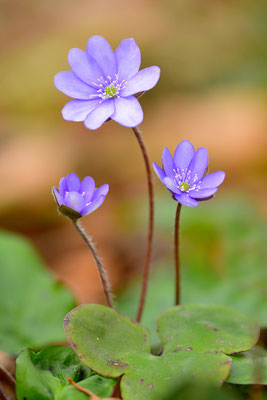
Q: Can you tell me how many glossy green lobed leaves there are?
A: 1